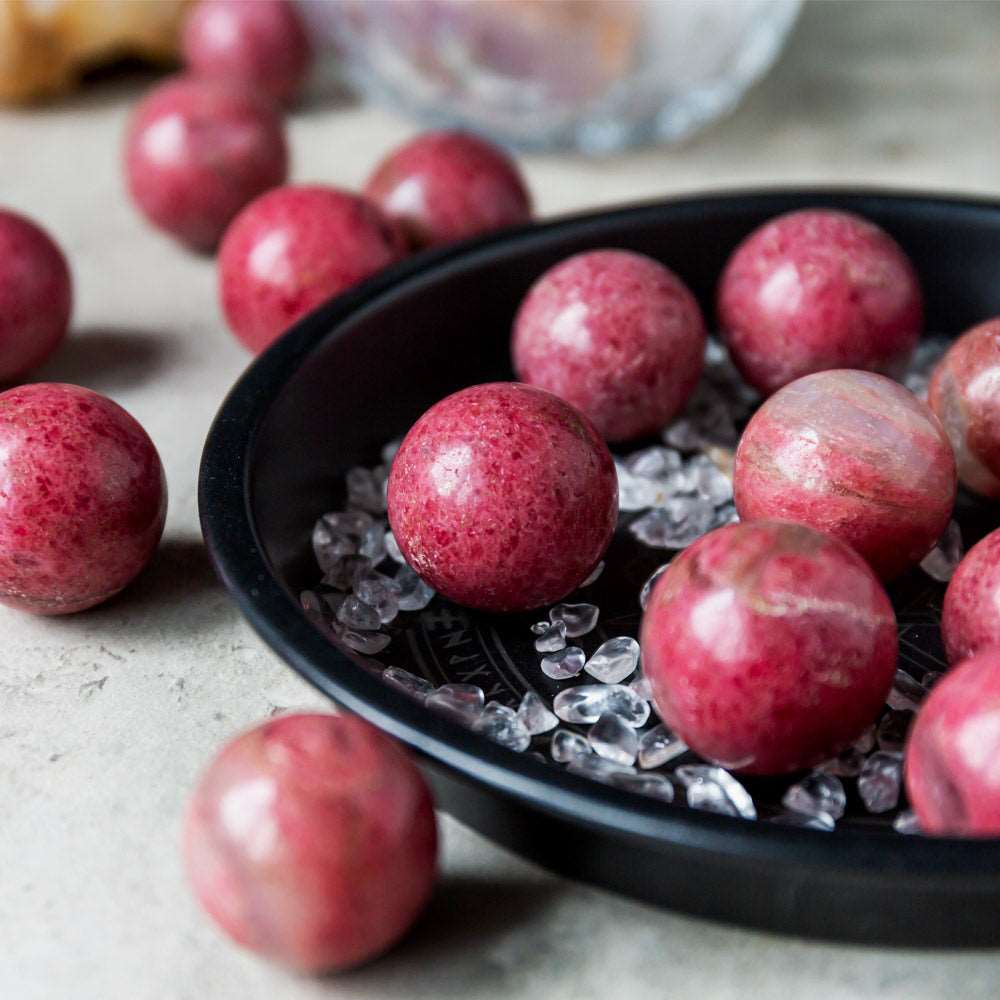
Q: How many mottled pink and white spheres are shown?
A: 15